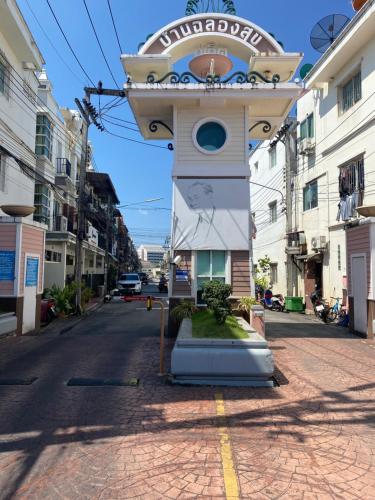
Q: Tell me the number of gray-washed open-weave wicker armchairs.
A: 0